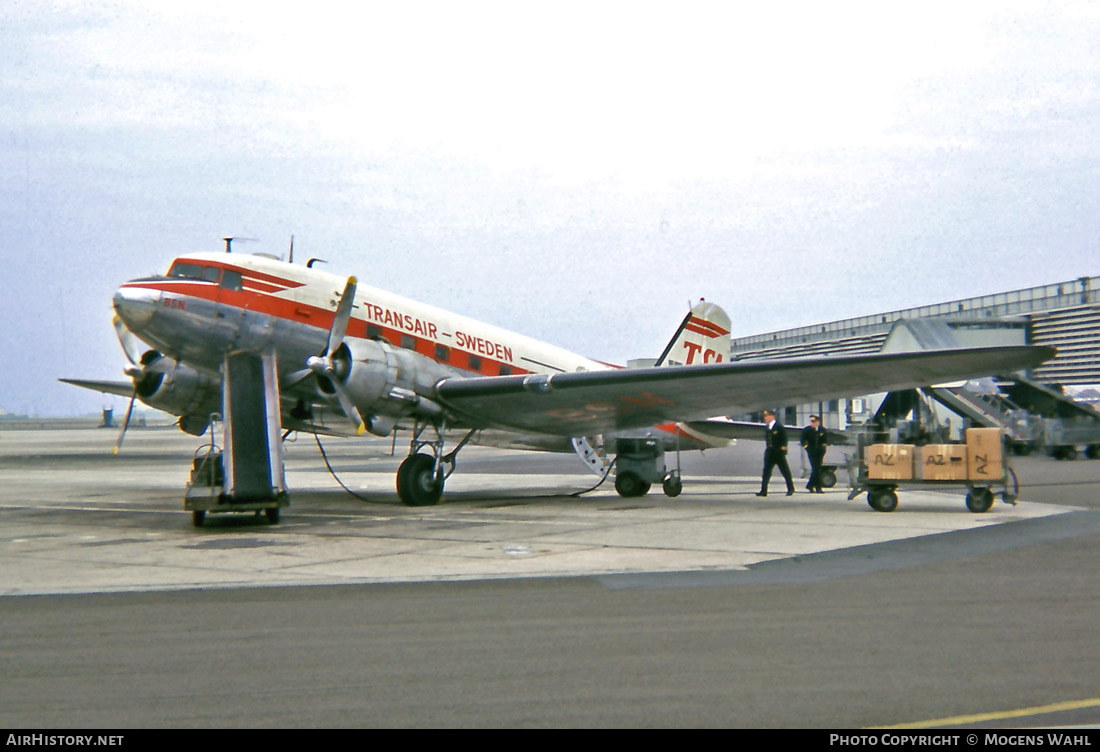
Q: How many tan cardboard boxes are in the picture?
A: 3